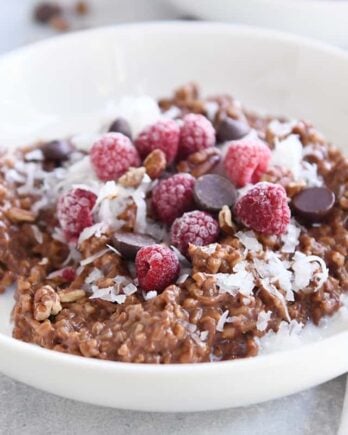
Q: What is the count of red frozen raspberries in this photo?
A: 9